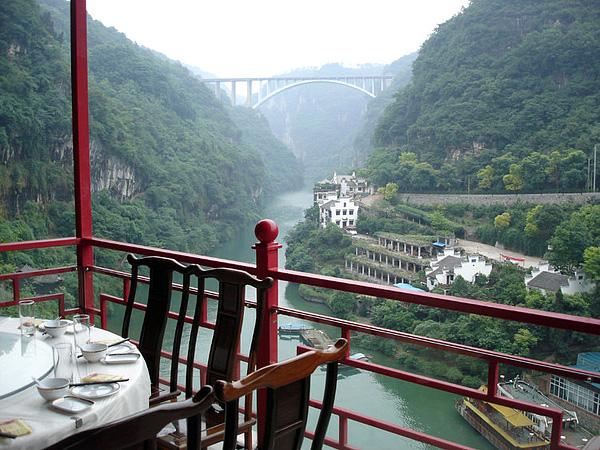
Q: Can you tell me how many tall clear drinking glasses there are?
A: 3